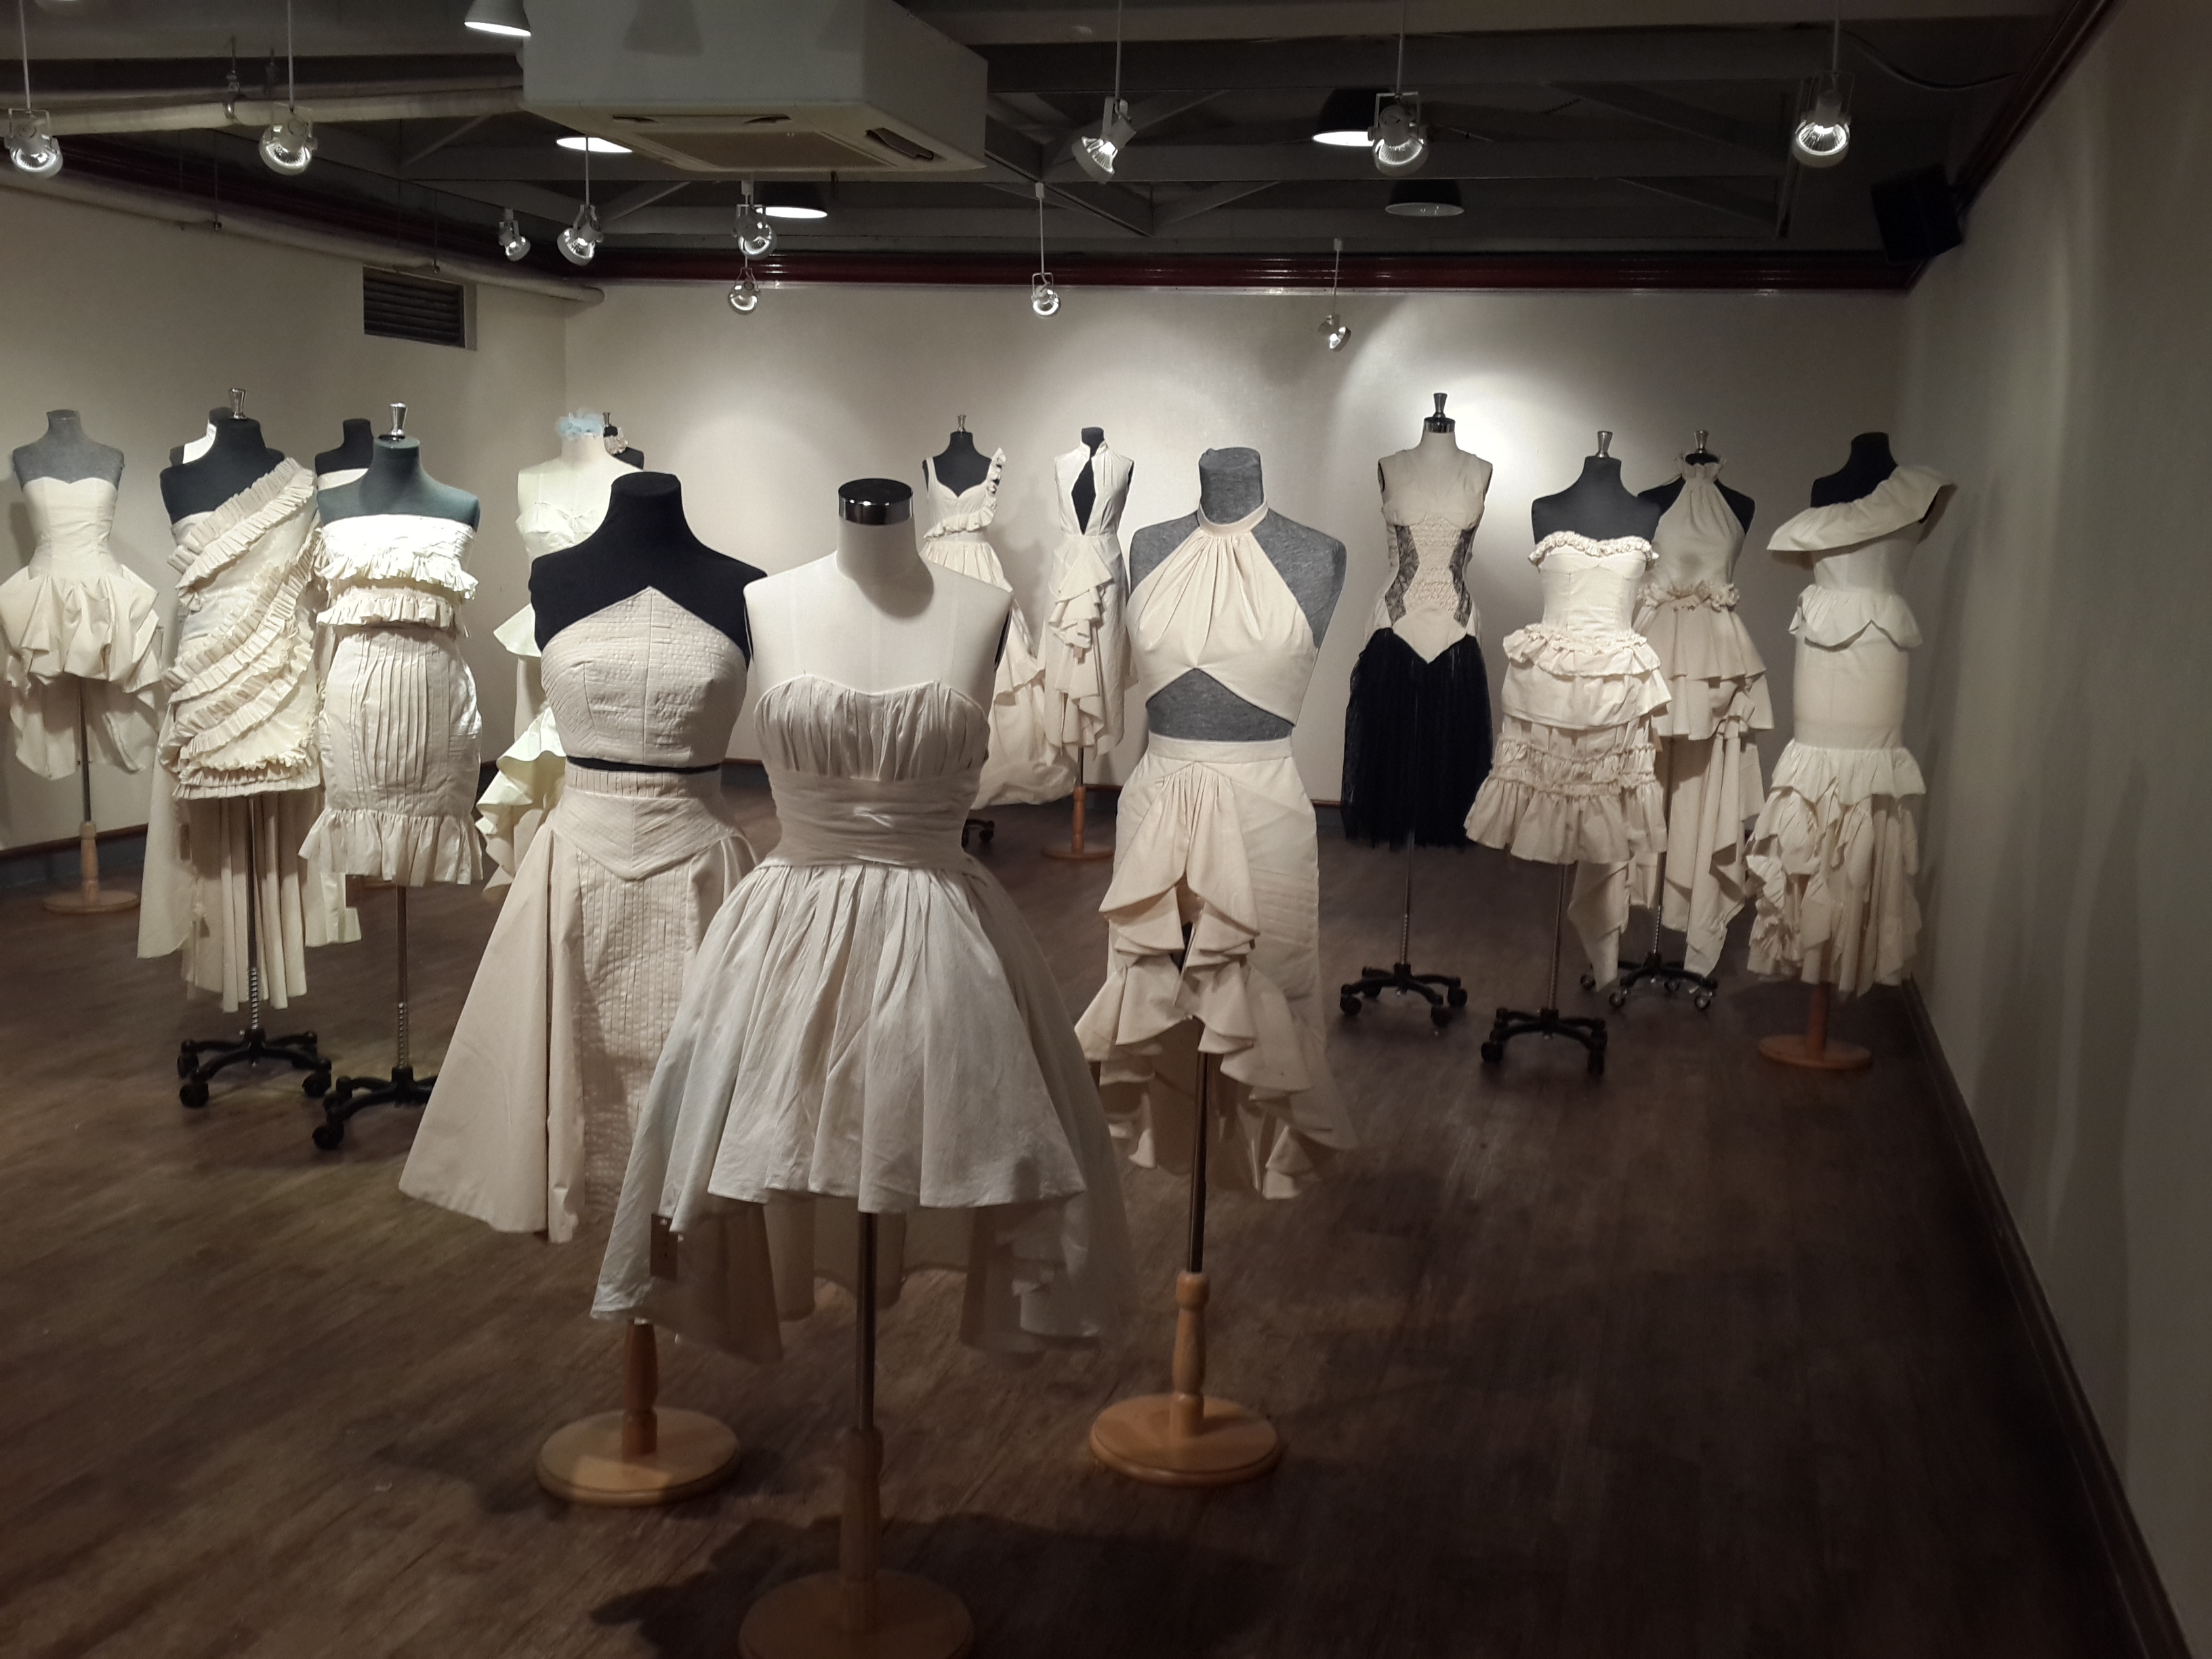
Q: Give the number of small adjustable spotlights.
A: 11